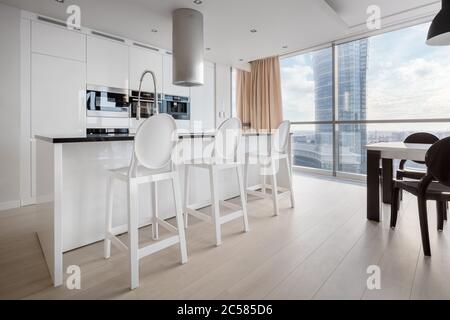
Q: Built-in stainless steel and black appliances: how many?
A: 3